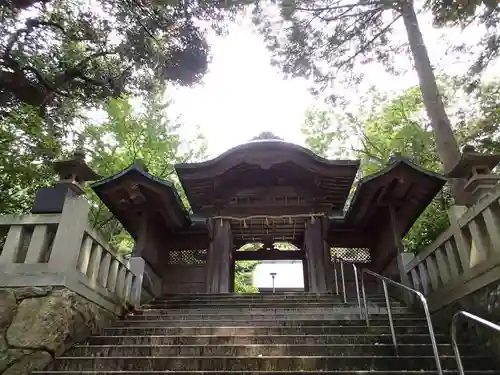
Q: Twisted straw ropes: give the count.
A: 1